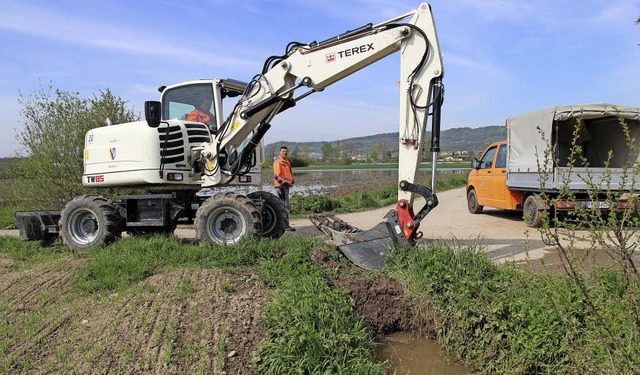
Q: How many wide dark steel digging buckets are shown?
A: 1